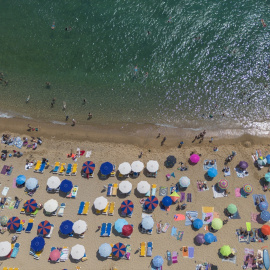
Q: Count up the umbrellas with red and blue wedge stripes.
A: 7